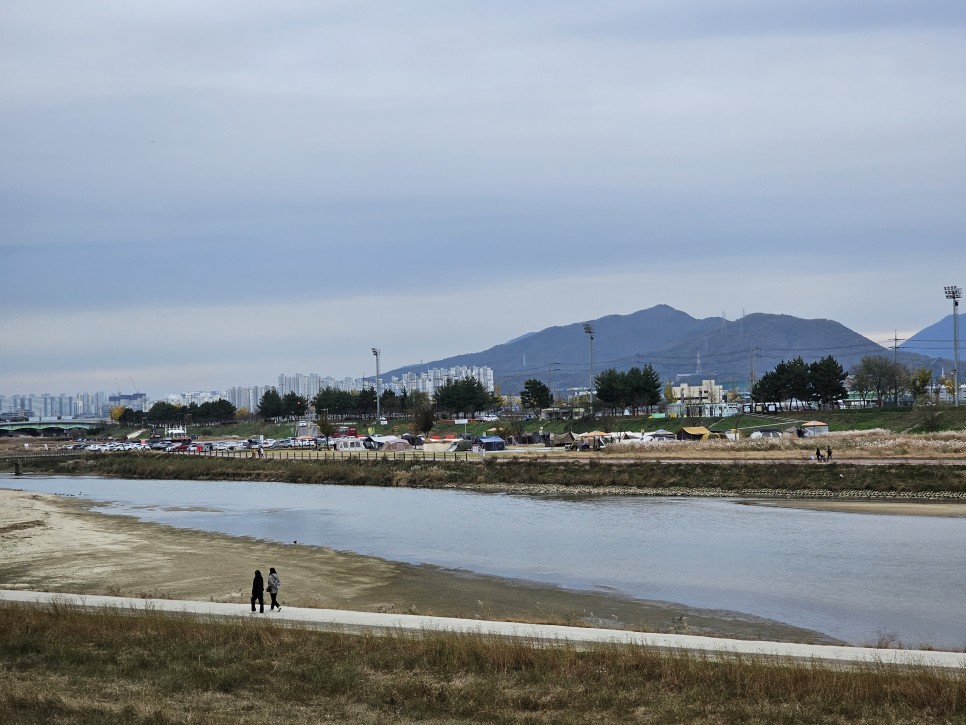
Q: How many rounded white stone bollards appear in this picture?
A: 0